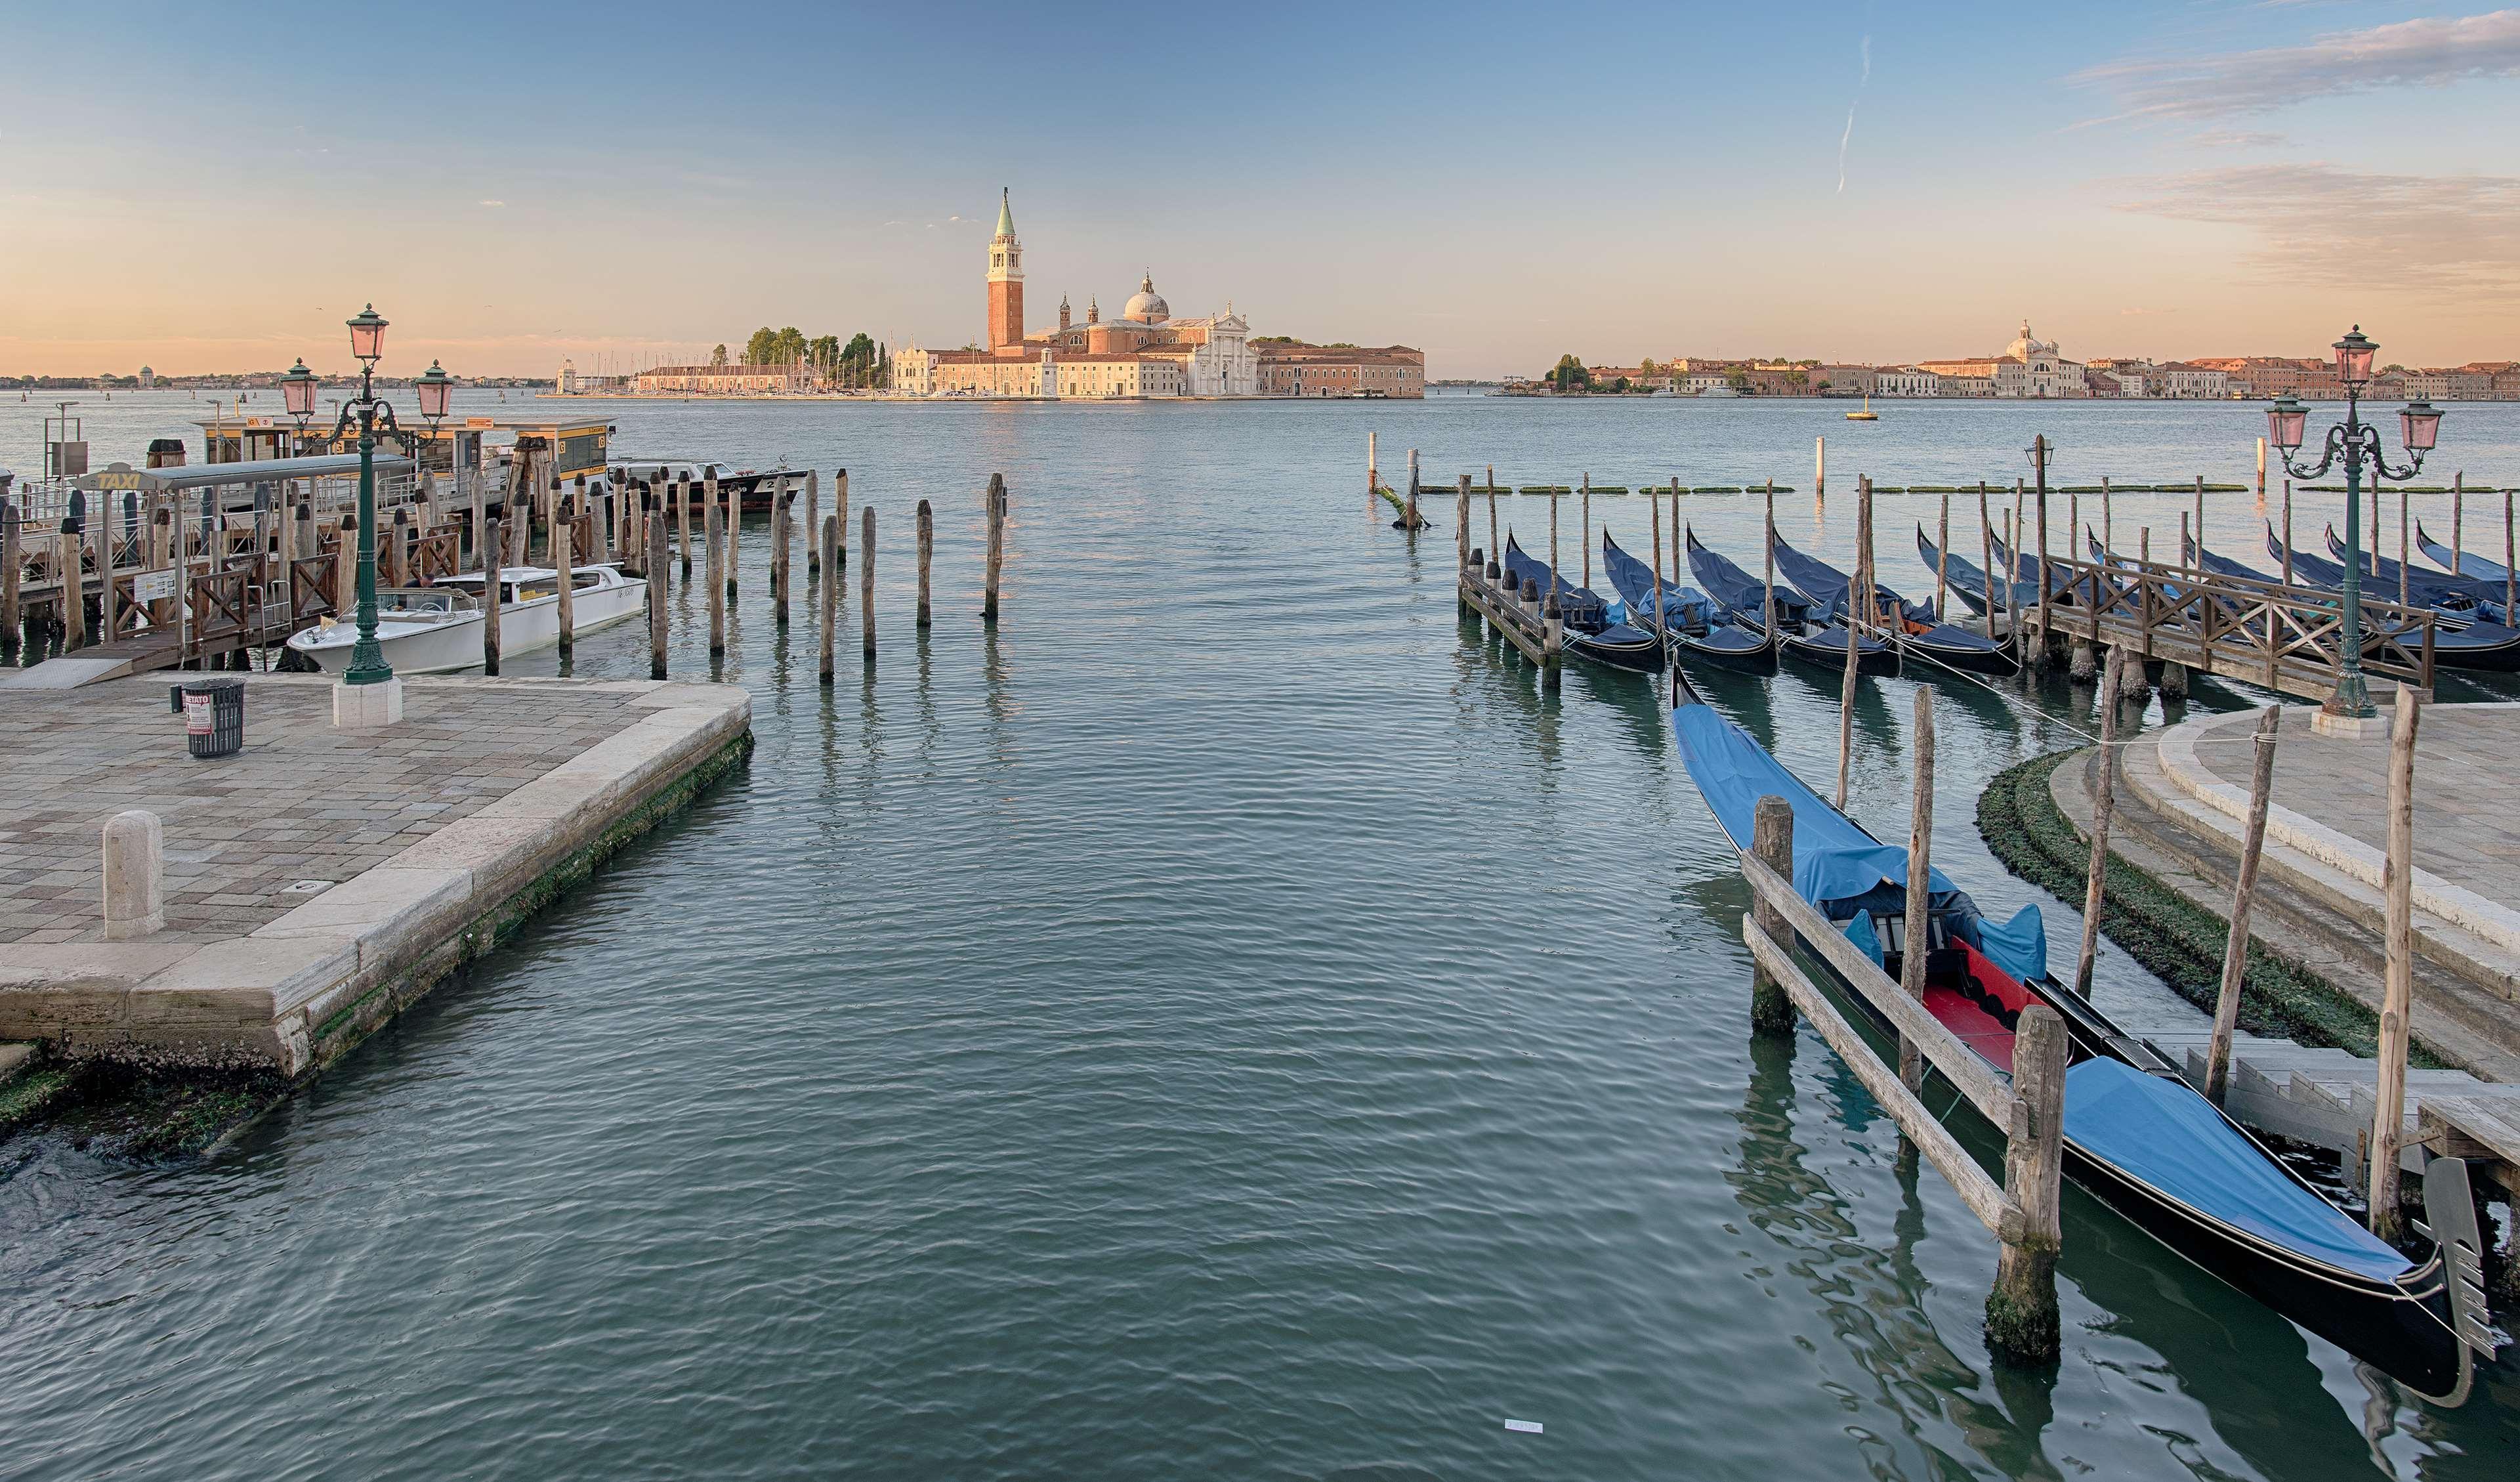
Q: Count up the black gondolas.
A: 12